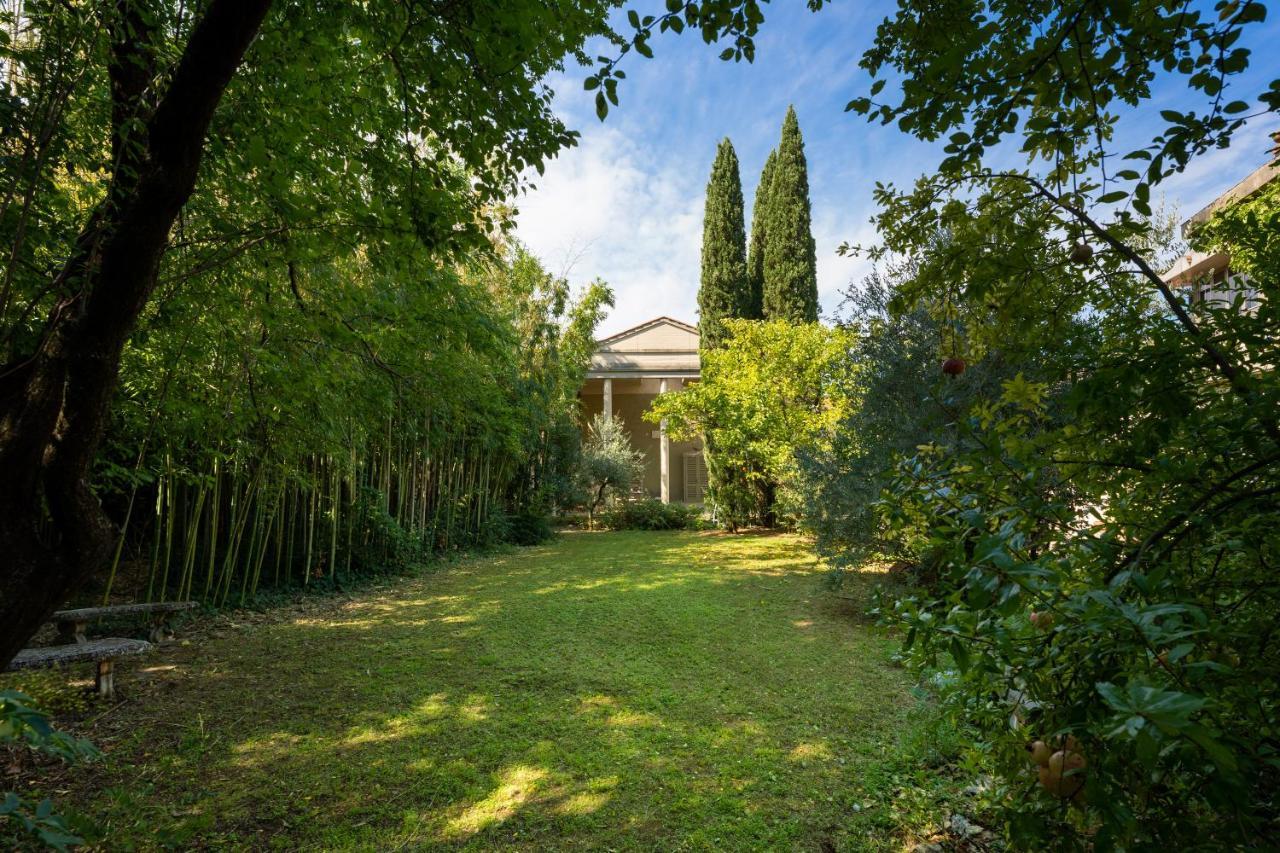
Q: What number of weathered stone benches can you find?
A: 2